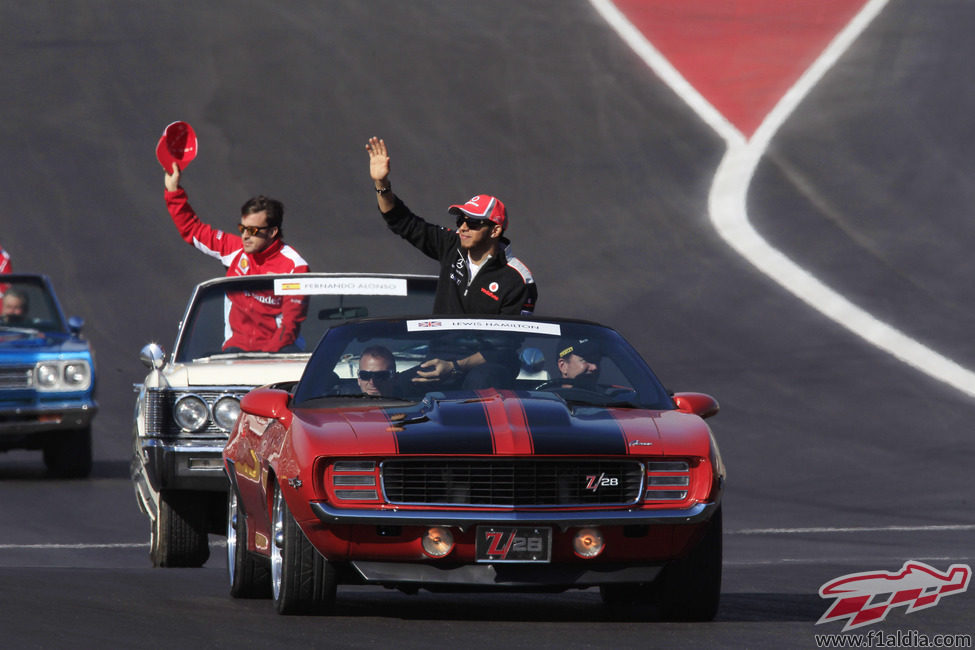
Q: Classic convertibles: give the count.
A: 3